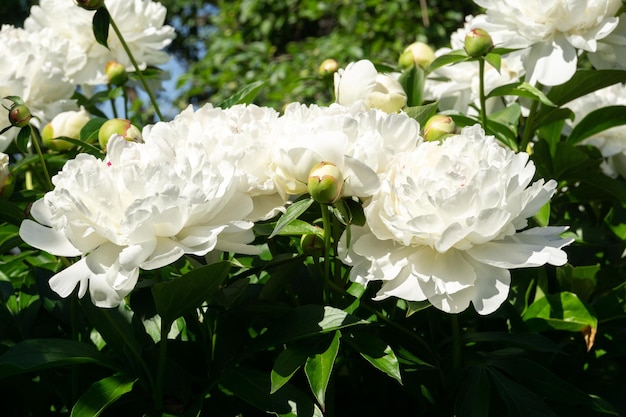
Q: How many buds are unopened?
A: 11